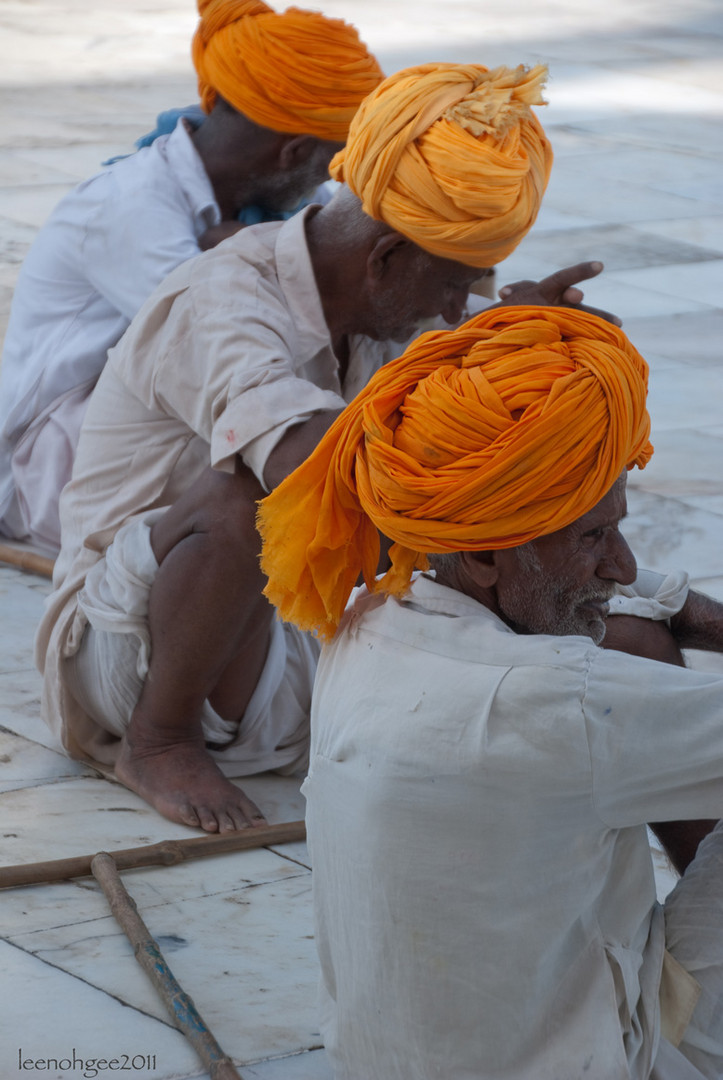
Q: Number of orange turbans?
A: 3